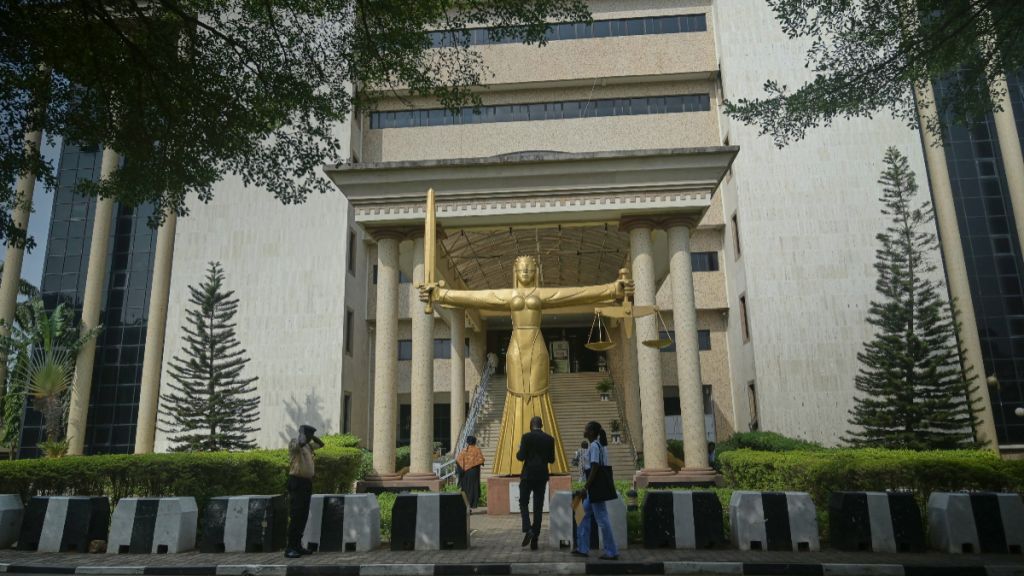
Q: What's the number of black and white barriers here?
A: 11